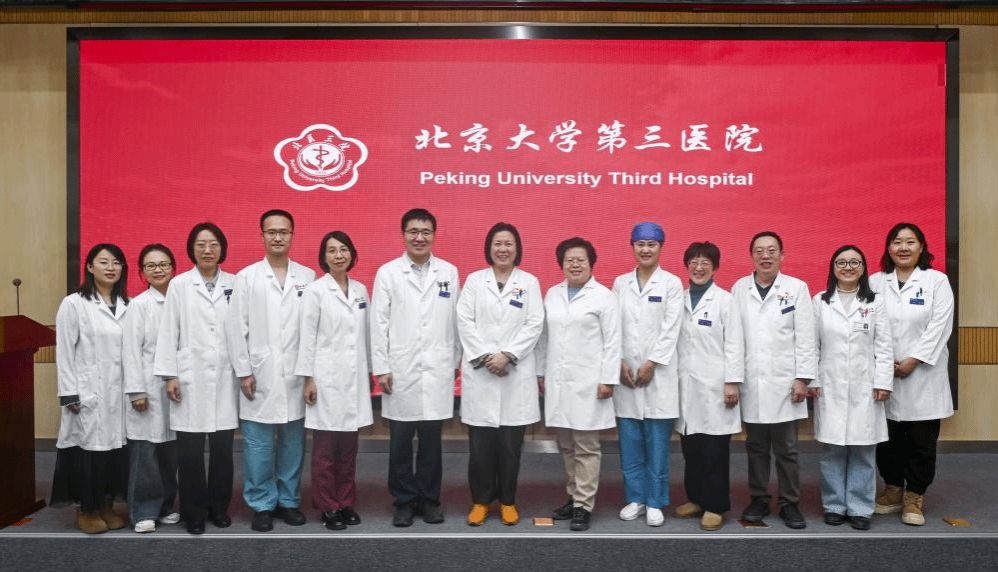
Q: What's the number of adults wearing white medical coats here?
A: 13